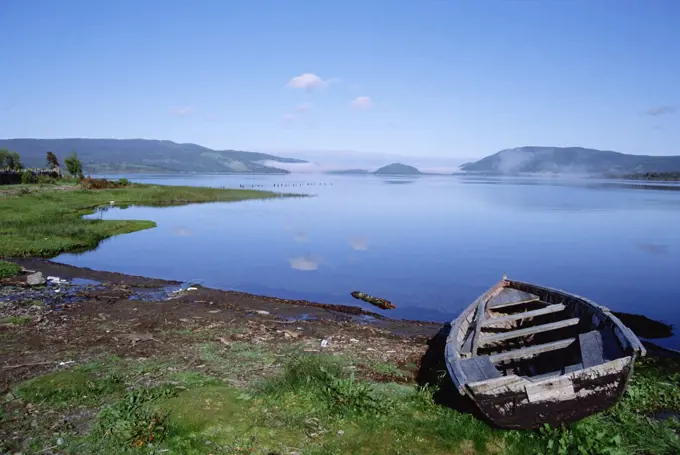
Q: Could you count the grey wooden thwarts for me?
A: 3